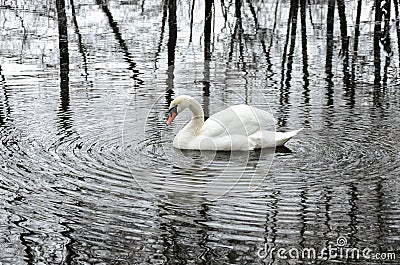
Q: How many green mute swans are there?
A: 0